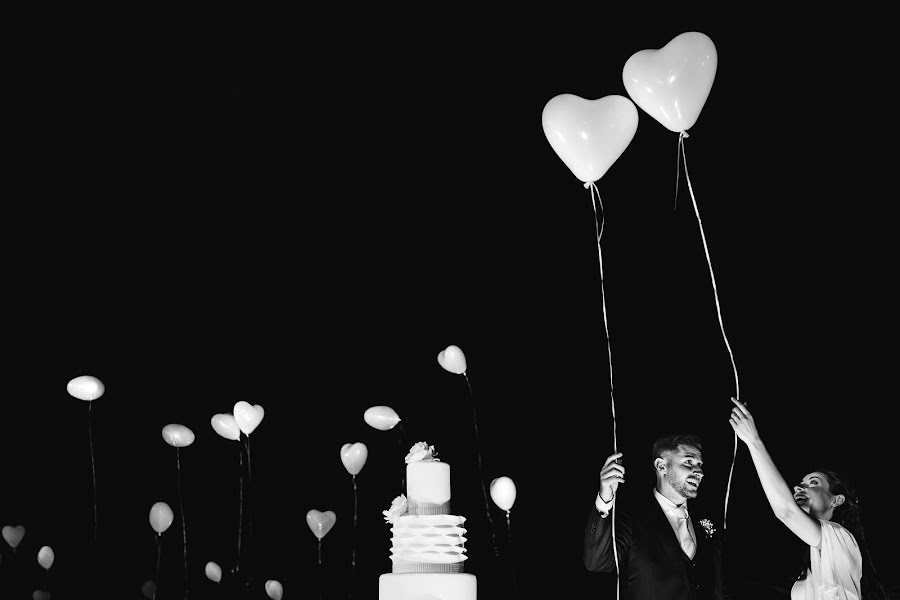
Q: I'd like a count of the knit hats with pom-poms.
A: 0